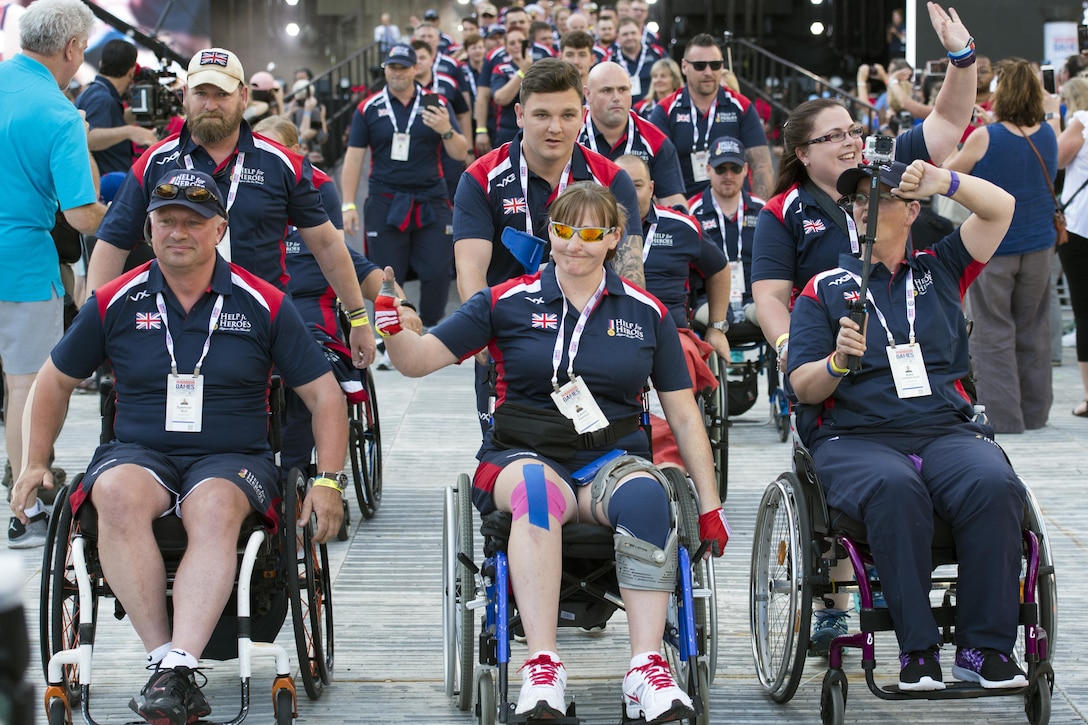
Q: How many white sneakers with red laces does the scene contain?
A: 2